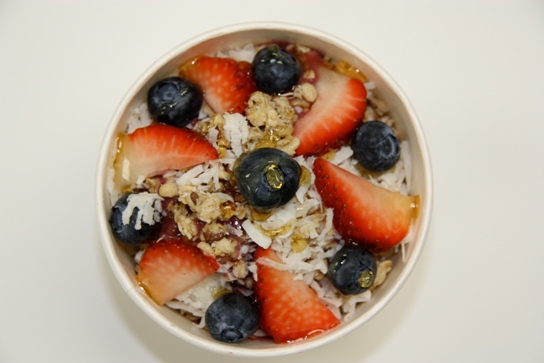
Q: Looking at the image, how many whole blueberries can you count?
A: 7